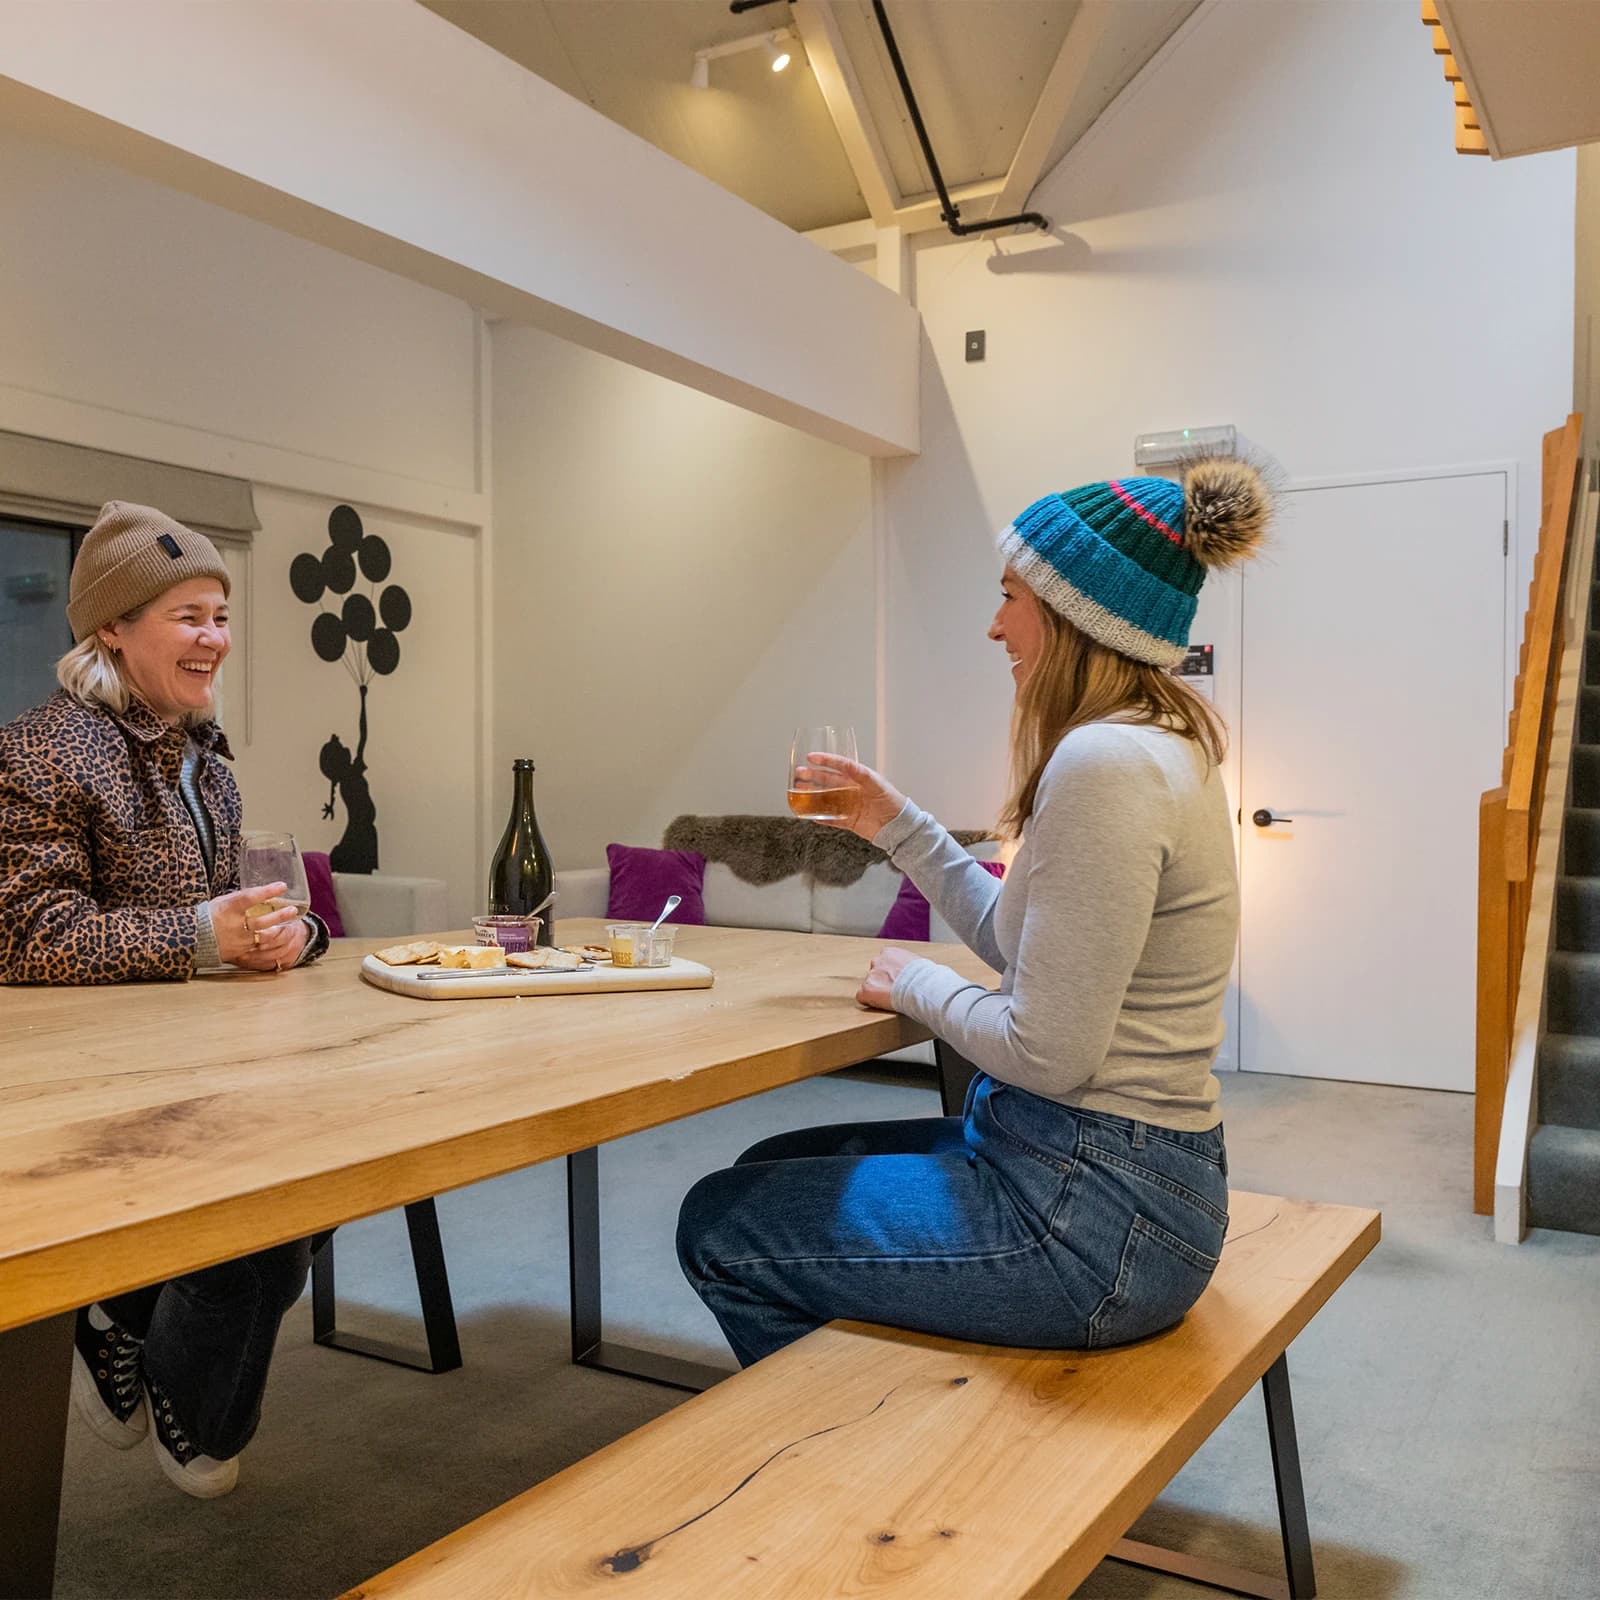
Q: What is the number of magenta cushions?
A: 3